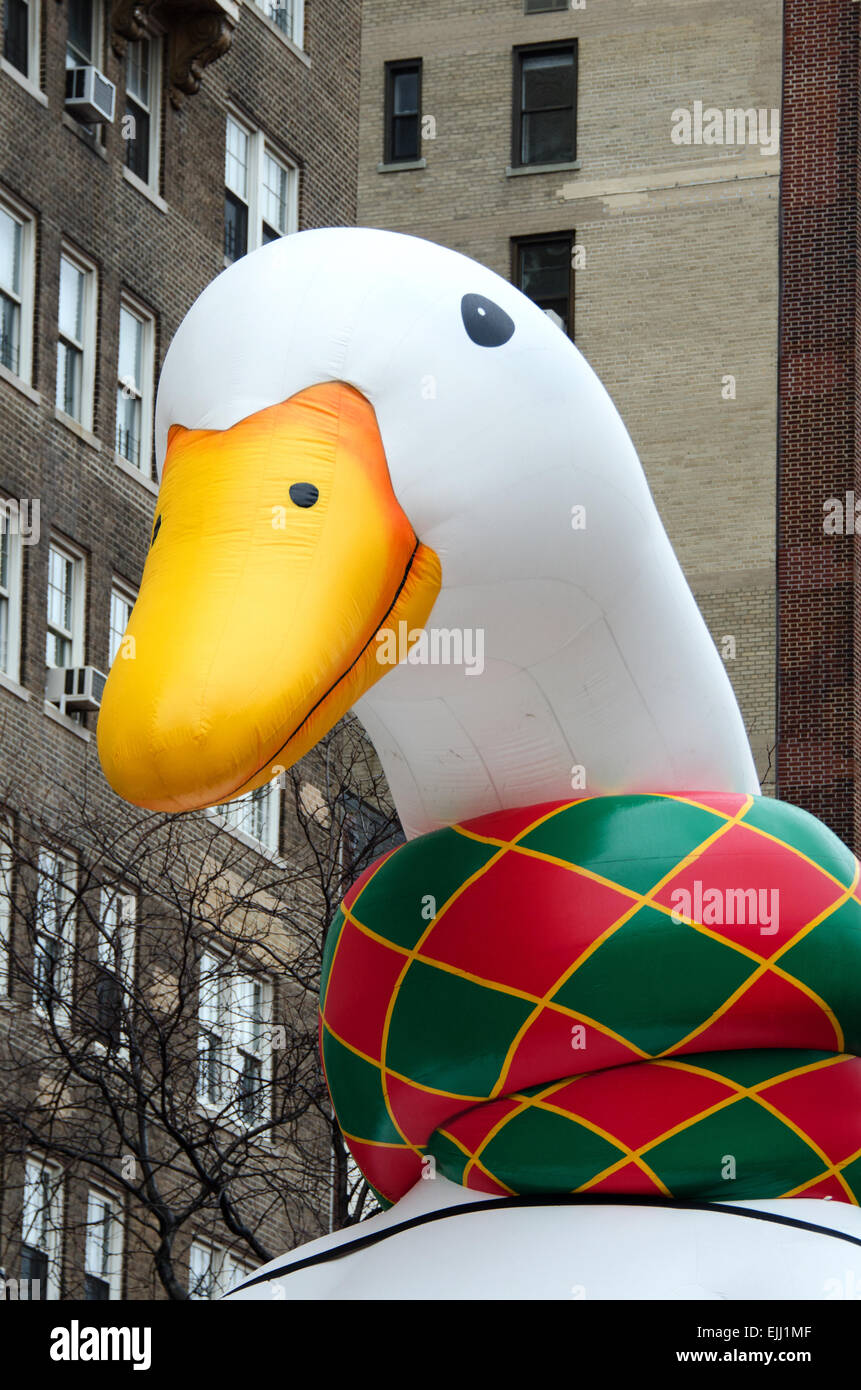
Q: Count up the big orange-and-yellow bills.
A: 1